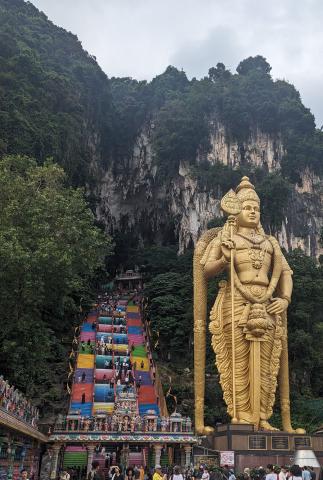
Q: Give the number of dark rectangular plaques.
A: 3